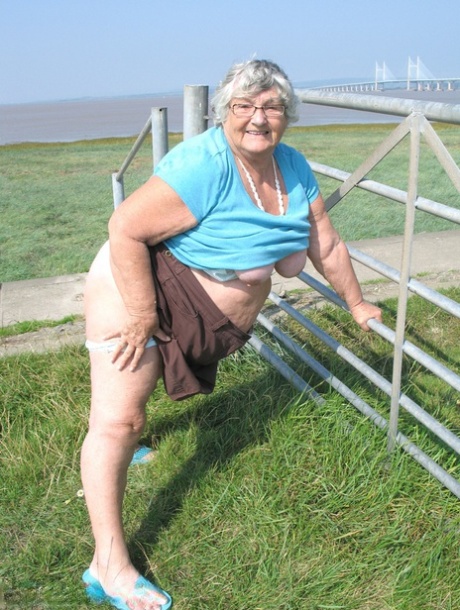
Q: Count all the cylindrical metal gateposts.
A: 3